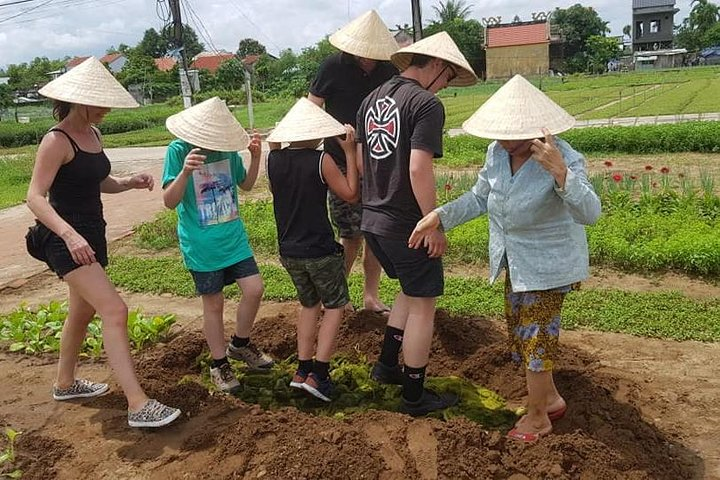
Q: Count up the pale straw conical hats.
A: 6